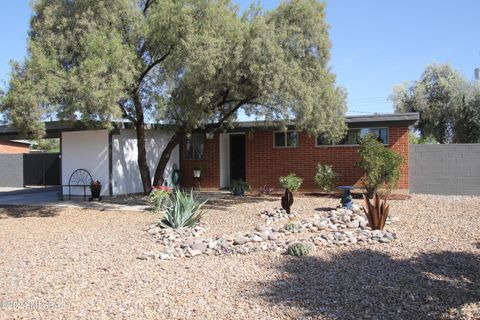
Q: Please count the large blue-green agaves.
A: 1